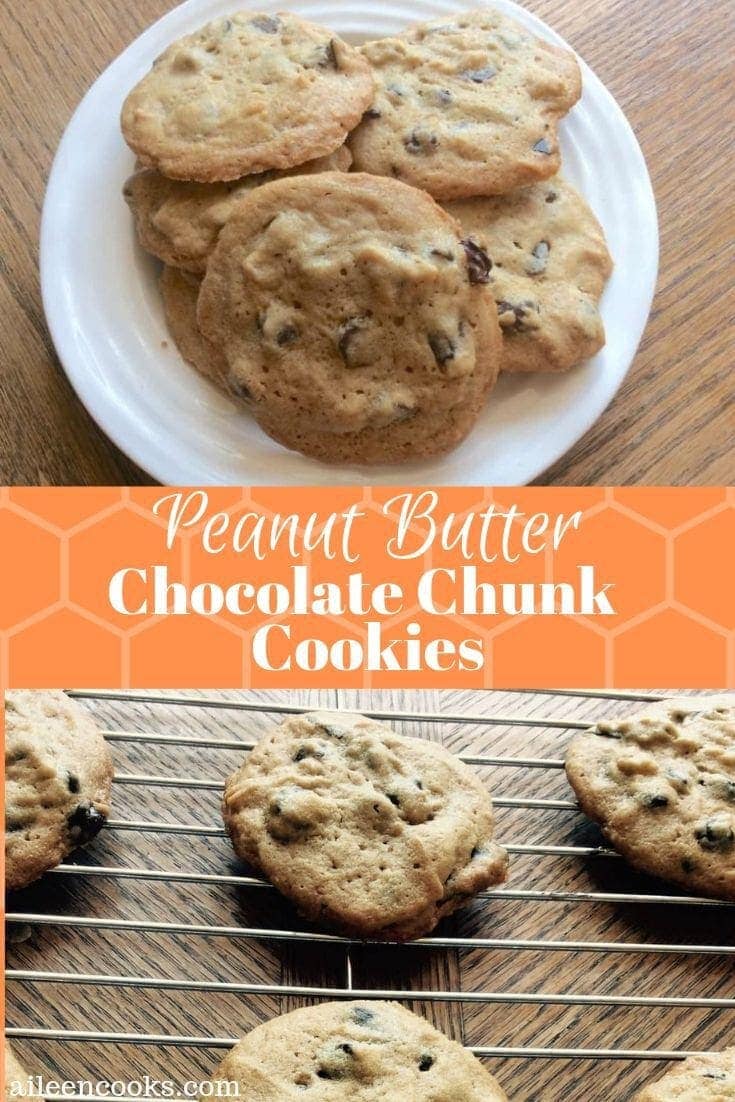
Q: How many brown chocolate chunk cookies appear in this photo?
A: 12